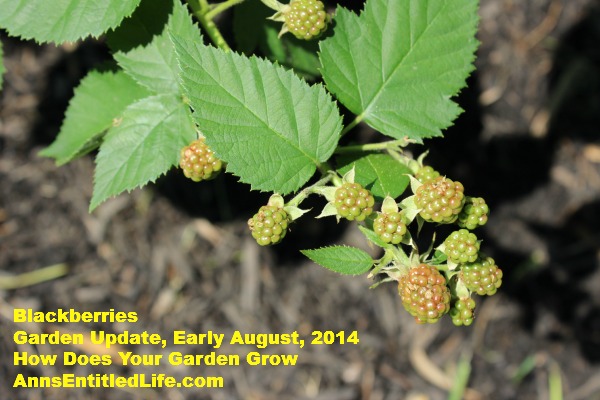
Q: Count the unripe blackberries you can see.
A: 12